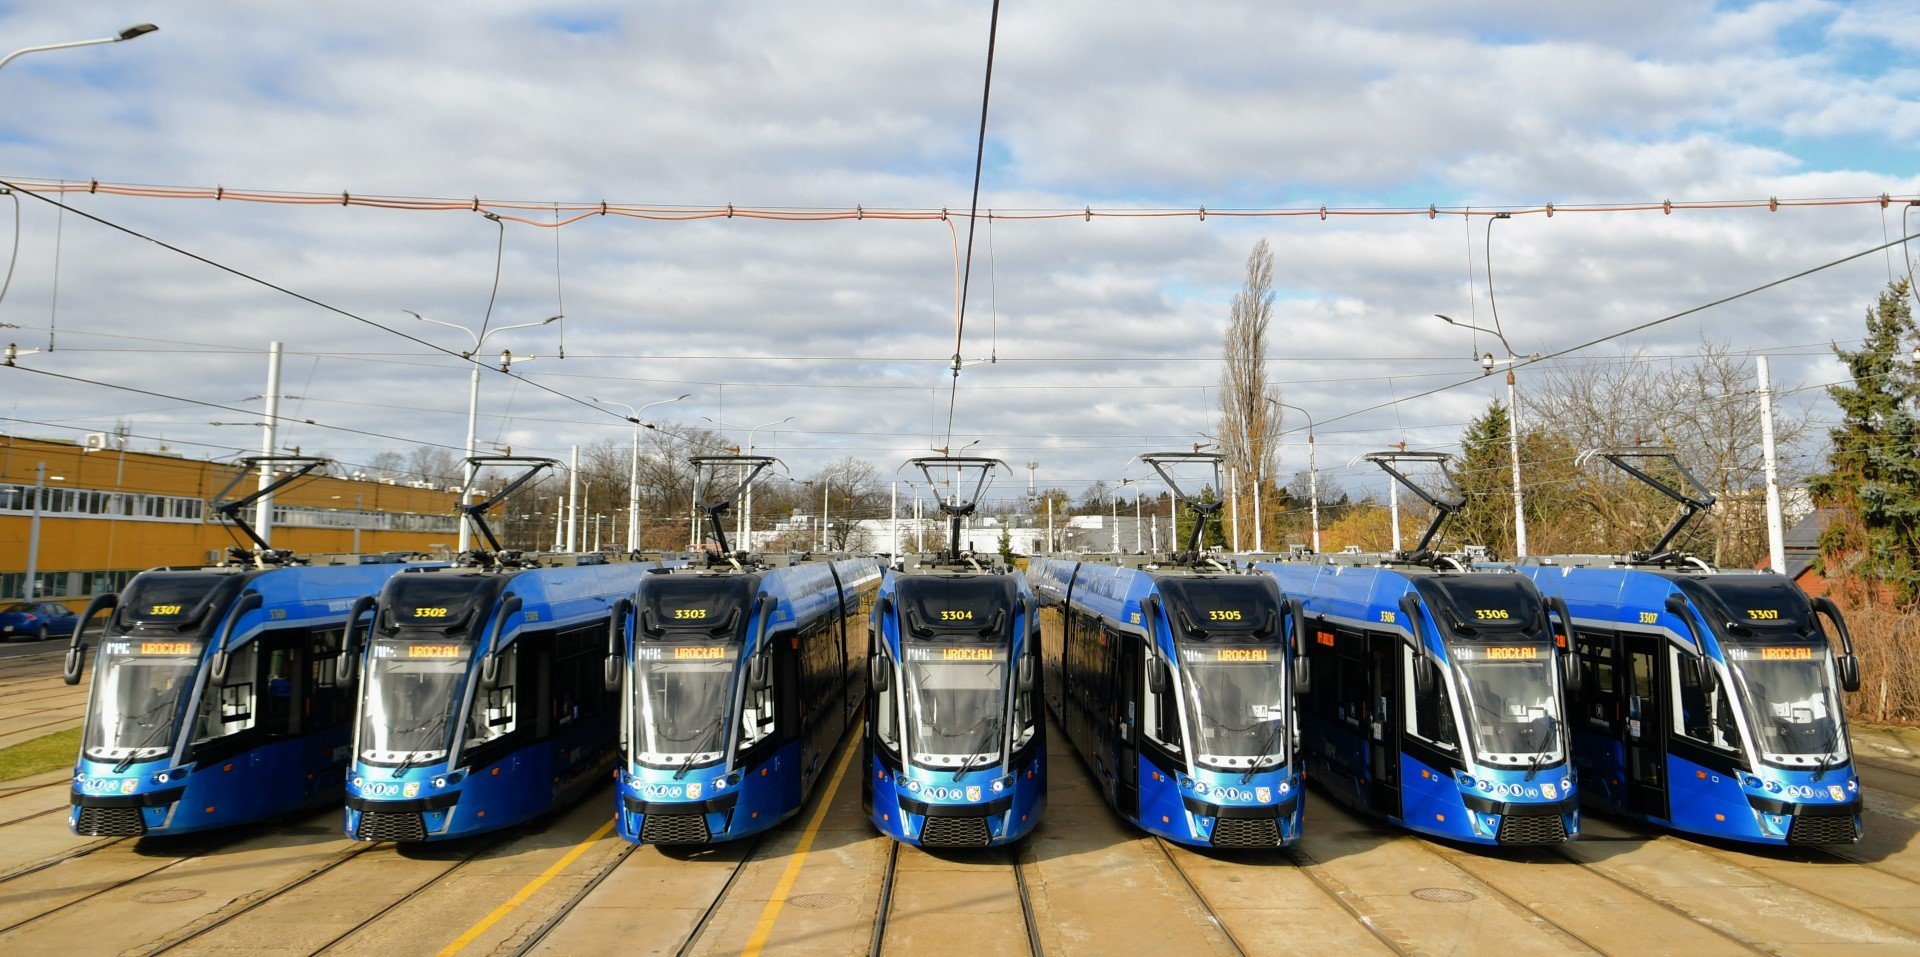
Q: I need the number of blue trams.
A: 7